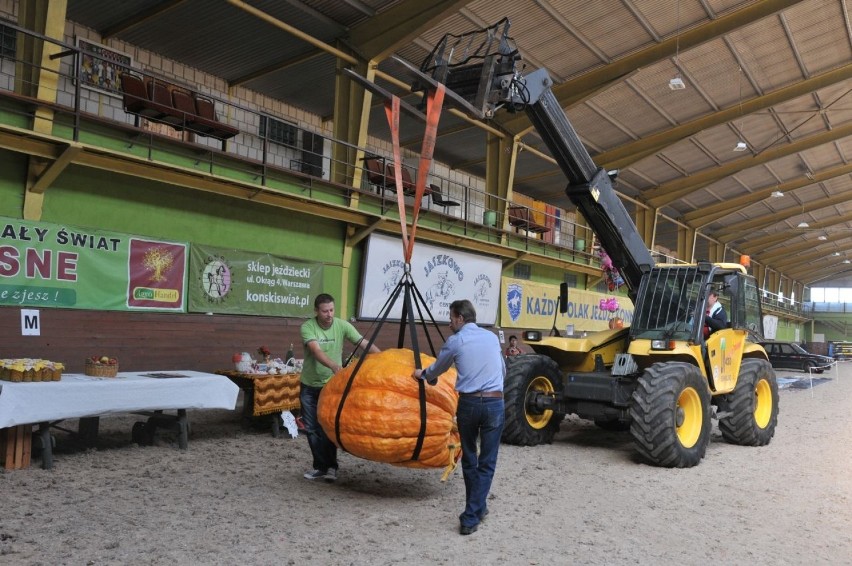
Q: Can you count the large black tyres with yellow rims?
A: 3